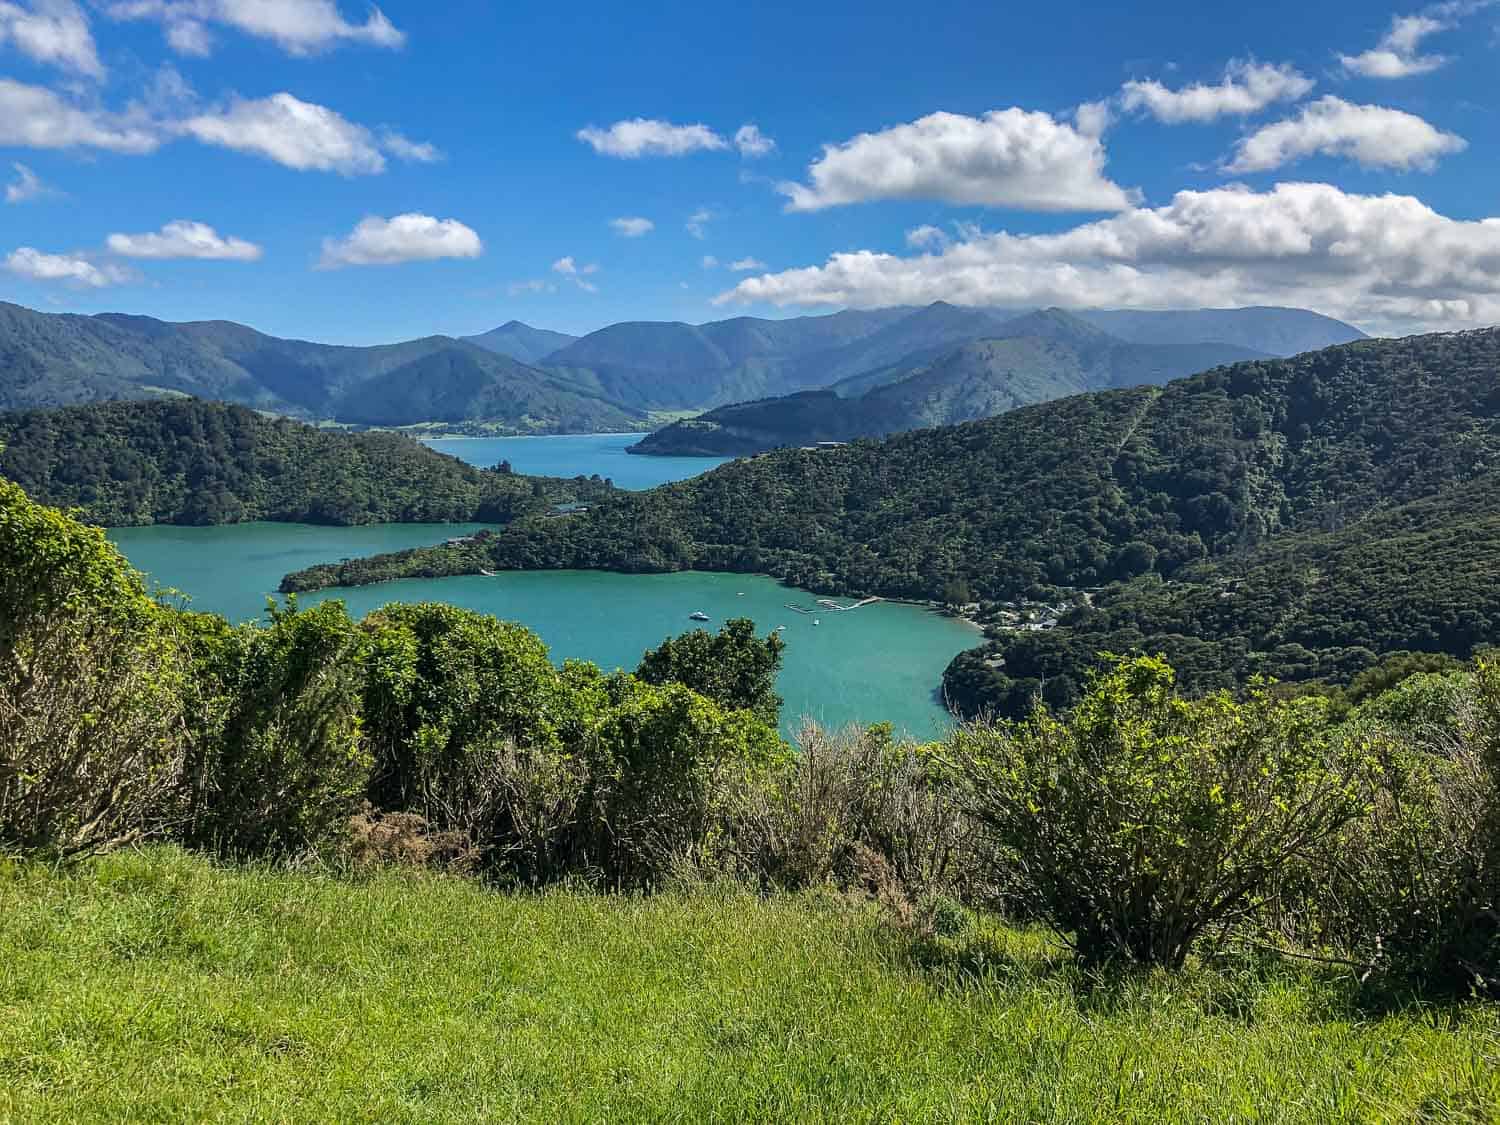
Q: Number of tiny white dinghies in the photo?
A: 3